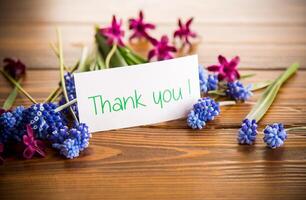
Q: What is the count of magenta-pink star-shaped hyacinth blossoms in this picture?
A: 7